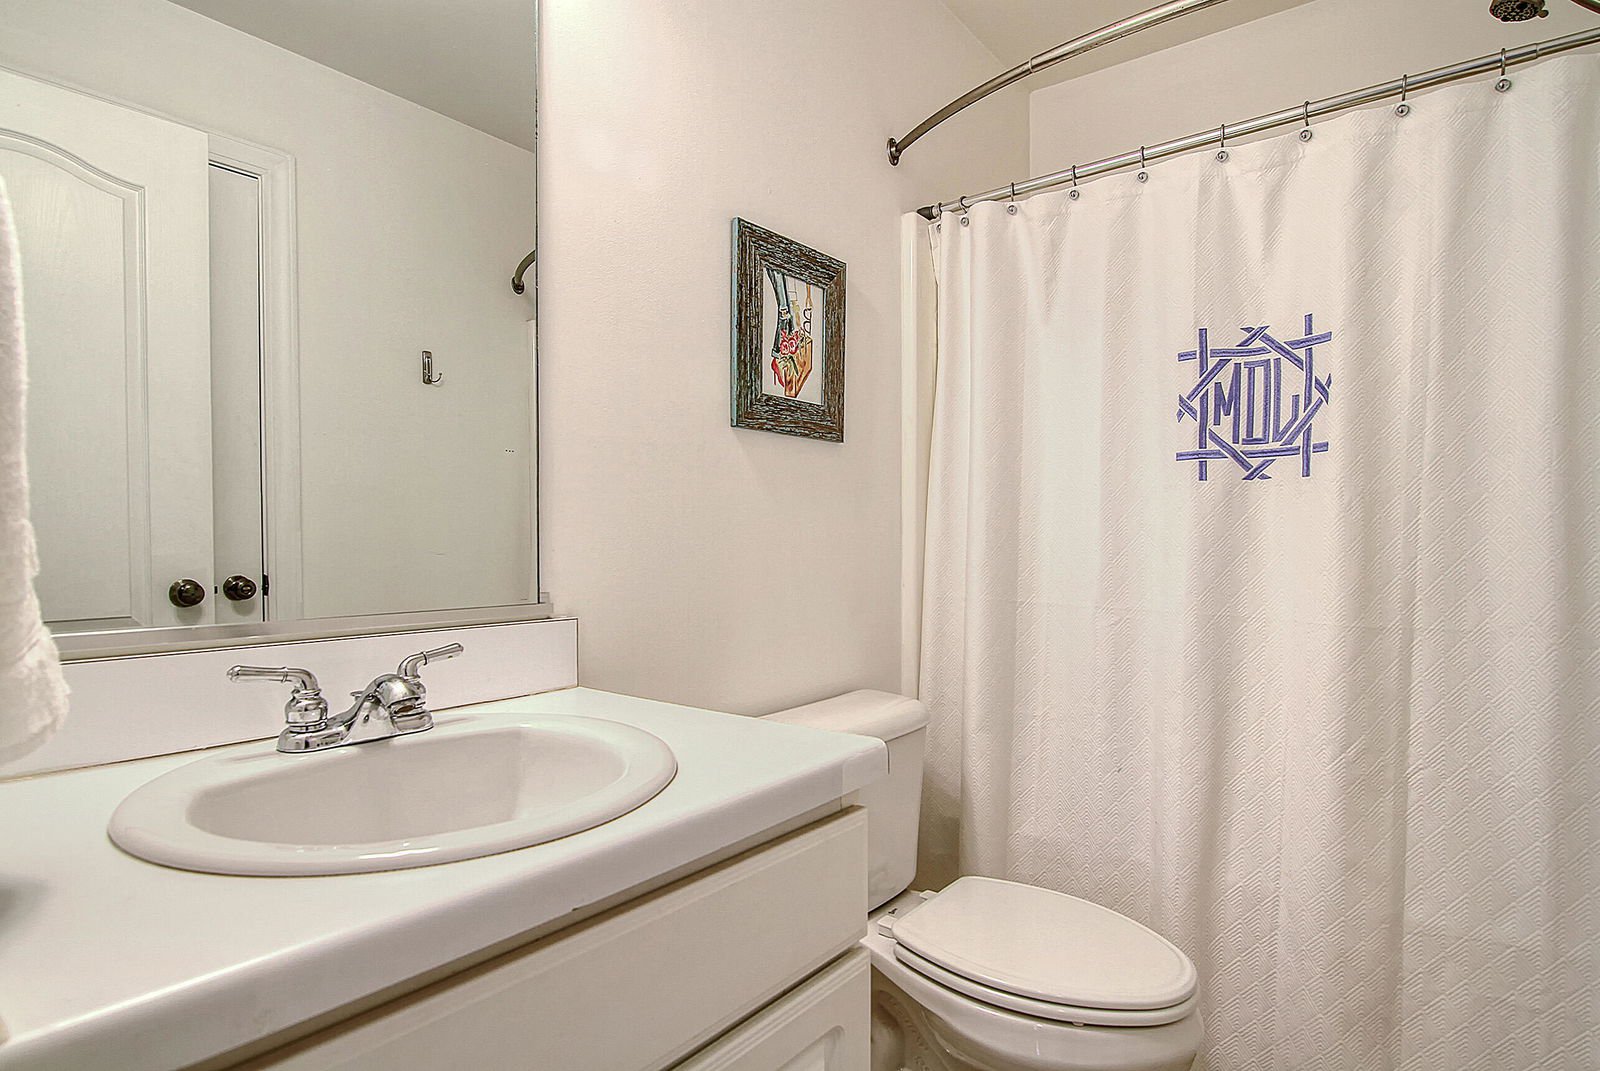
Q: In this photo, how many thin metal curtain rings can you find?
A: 9